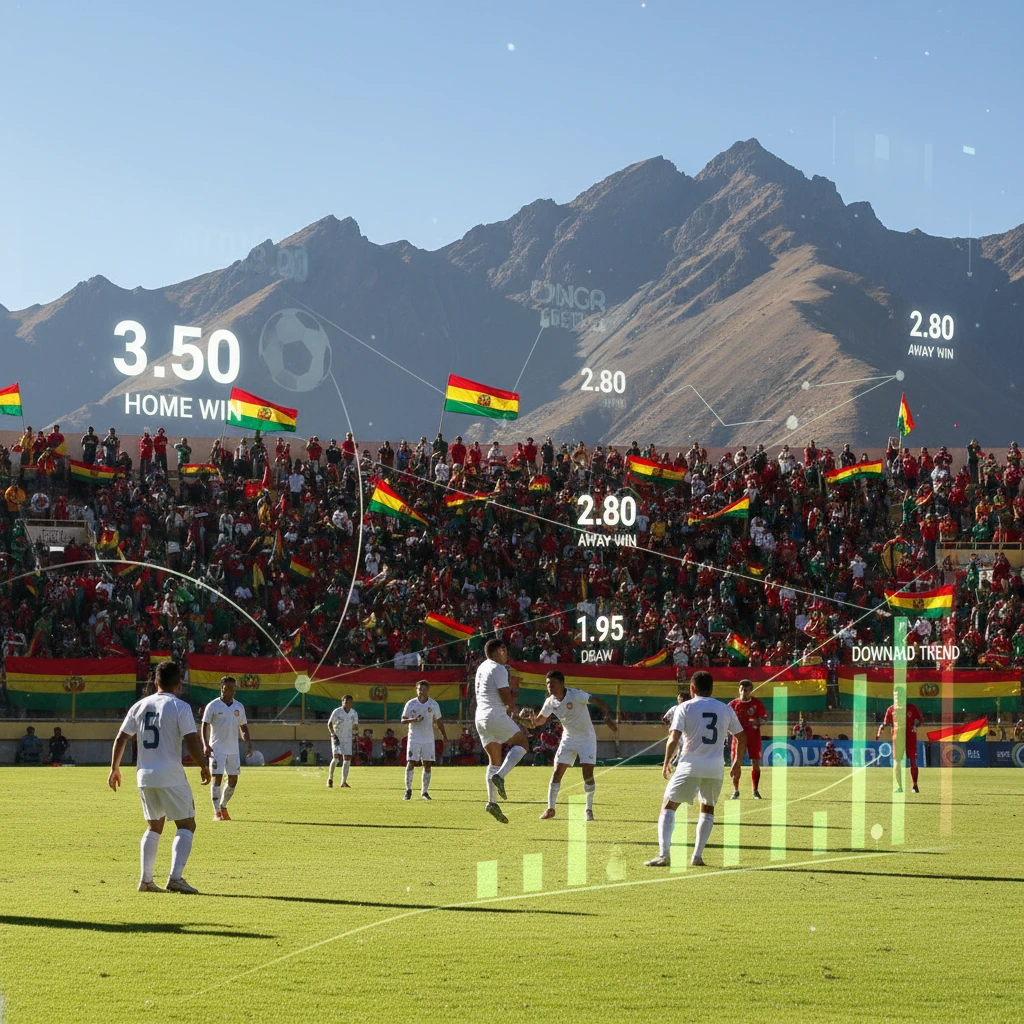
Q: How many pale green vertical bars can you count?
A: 9